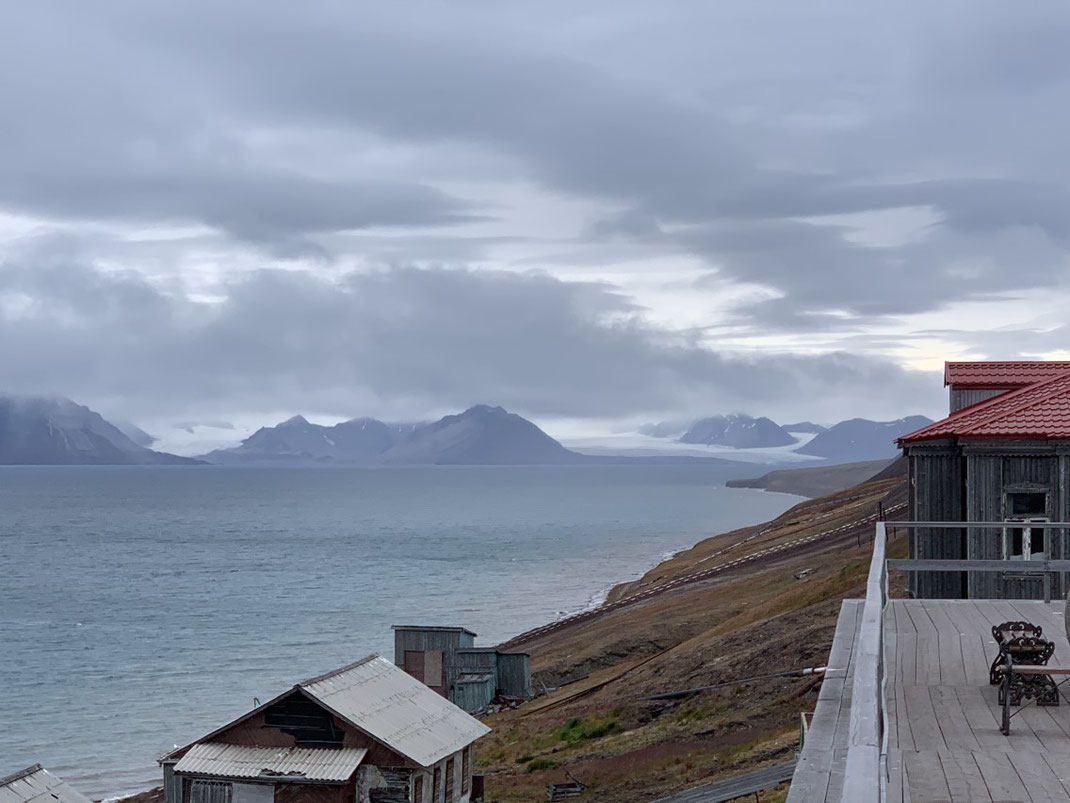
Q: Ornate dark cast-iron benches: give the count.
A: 2